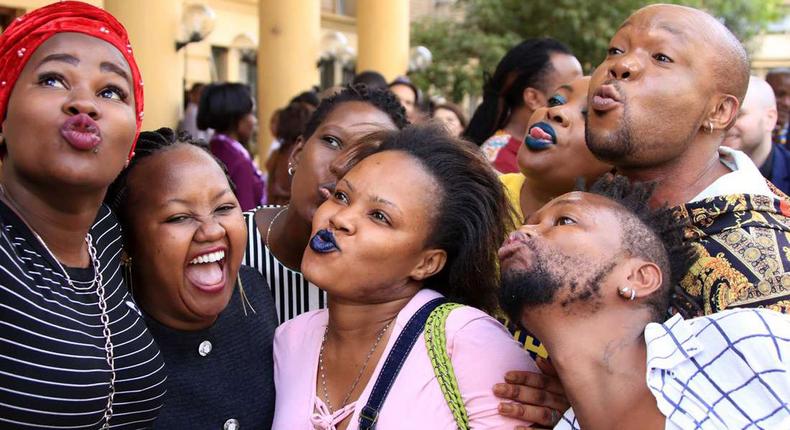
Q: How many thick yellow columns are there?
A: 3